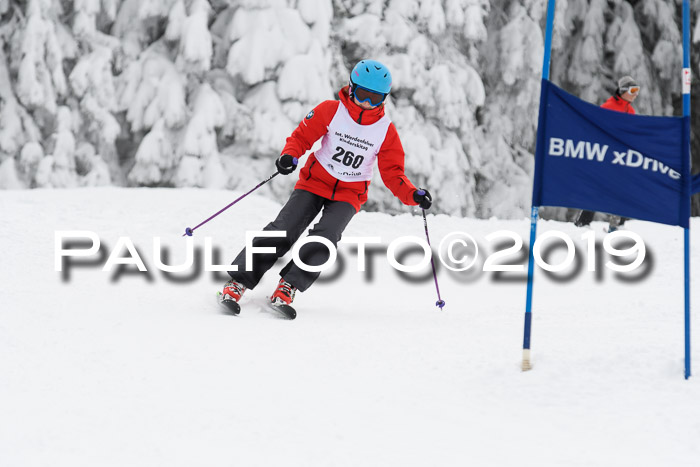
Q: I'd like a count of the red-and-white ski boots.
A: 2